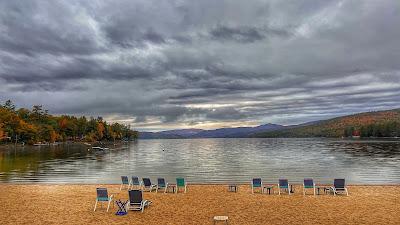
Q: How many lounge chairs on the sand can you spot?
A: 11